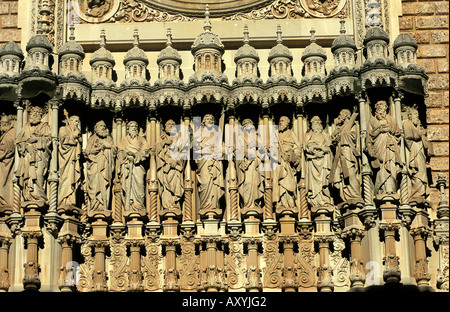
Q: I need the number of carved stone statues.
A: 13